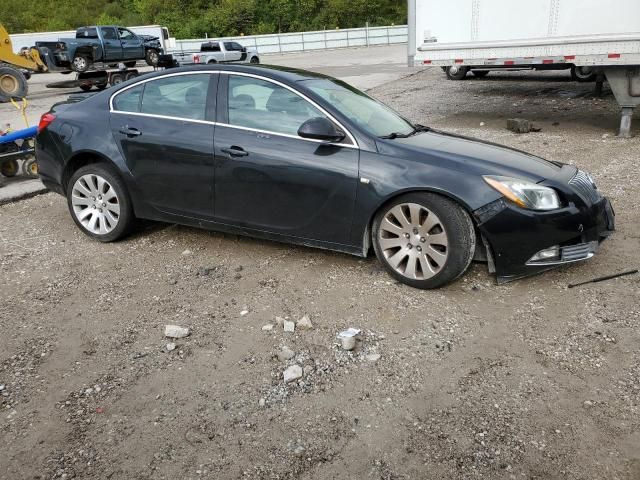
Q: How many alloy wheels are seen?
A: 2